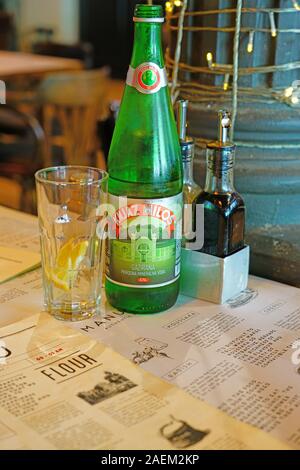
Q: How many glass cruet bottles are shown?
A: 2